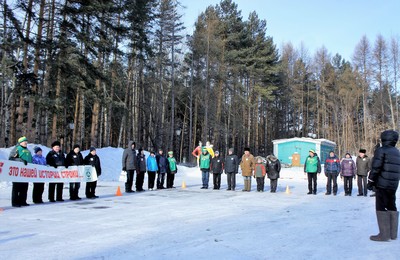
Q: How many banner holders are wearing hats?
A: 5